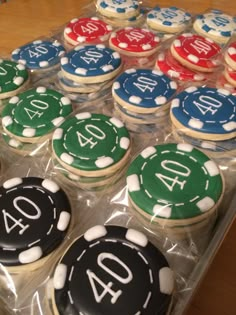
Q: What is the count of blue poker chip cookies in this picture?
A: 4